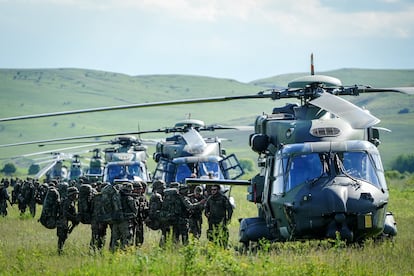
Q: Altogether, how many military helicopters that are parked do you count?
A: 6